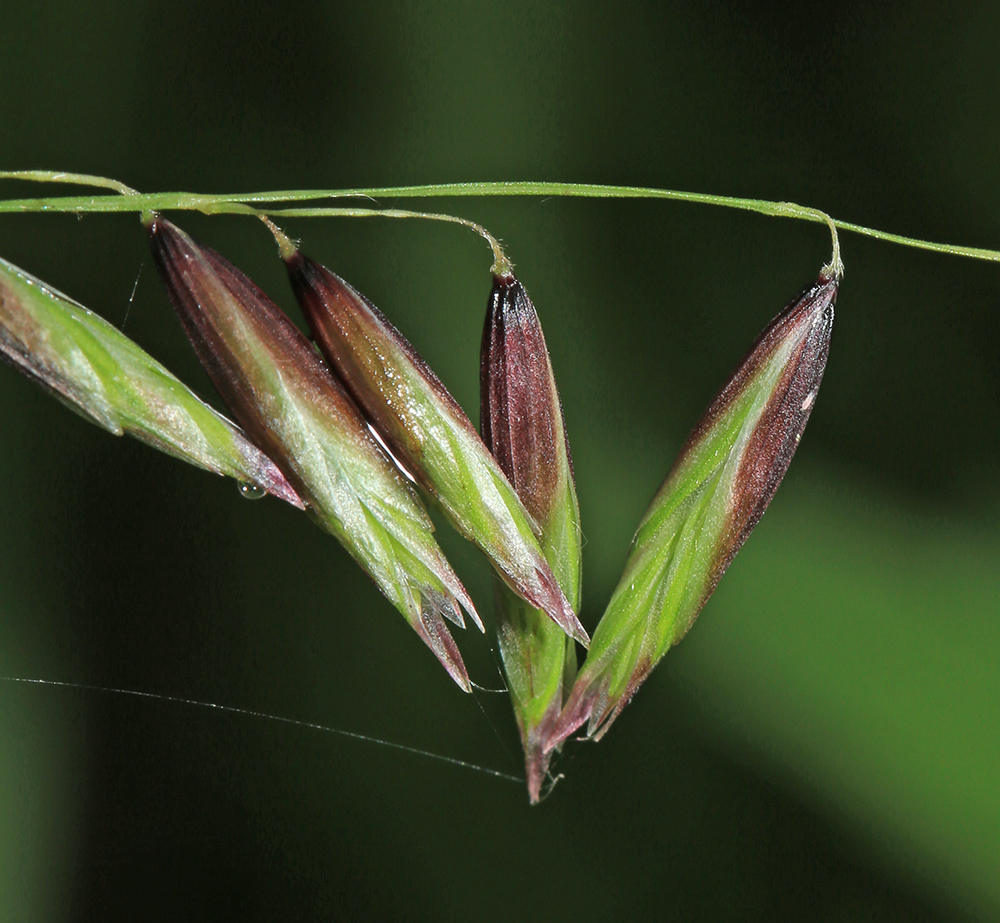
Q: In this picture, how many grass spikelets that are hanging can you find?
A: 5